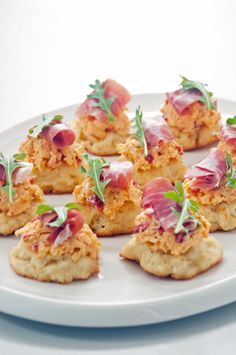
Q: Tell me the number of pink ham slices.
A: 10